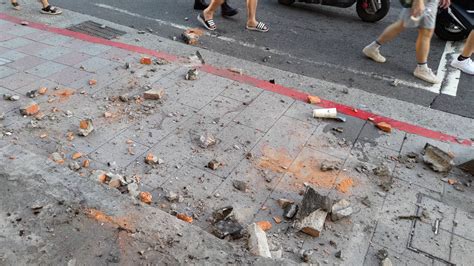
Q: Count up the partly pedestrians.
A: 5